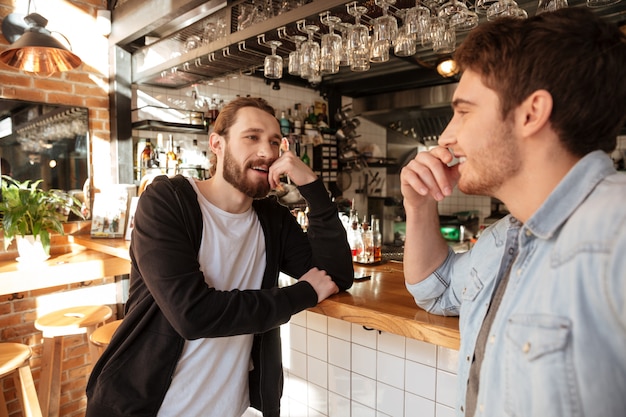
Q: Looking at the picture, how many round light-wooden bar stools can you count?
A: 3